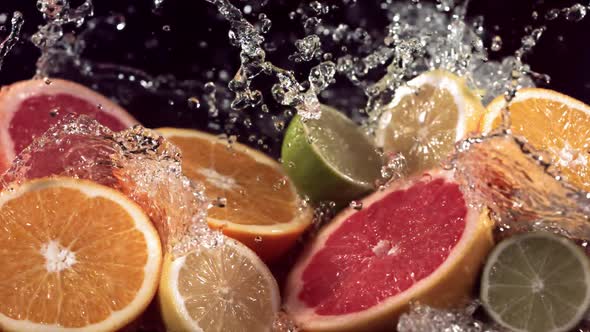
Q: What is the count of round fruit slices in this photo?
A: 9